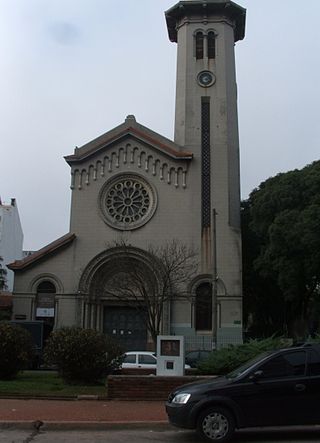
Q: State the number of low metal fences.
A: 1